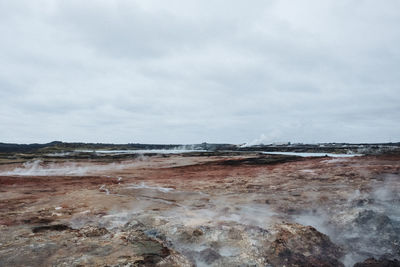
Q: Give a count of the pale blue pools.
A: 2